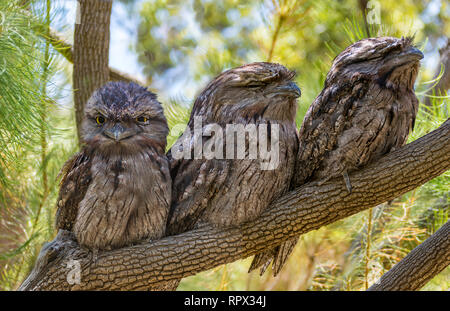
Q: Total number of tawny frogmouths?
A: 3